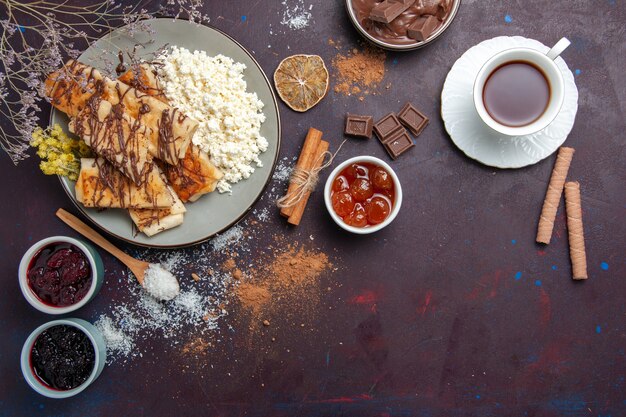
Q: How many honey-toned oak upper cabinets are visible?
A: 0